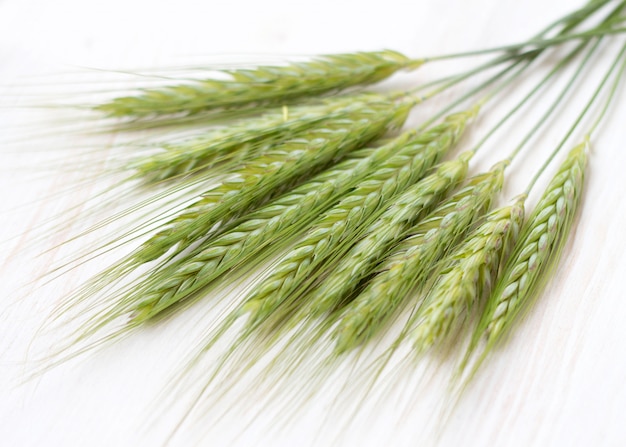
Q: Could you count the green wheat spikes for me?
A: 9